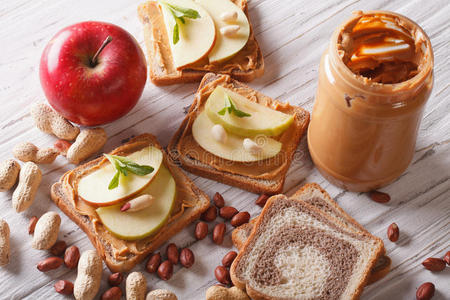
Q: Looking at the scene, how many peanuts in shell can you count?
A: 11